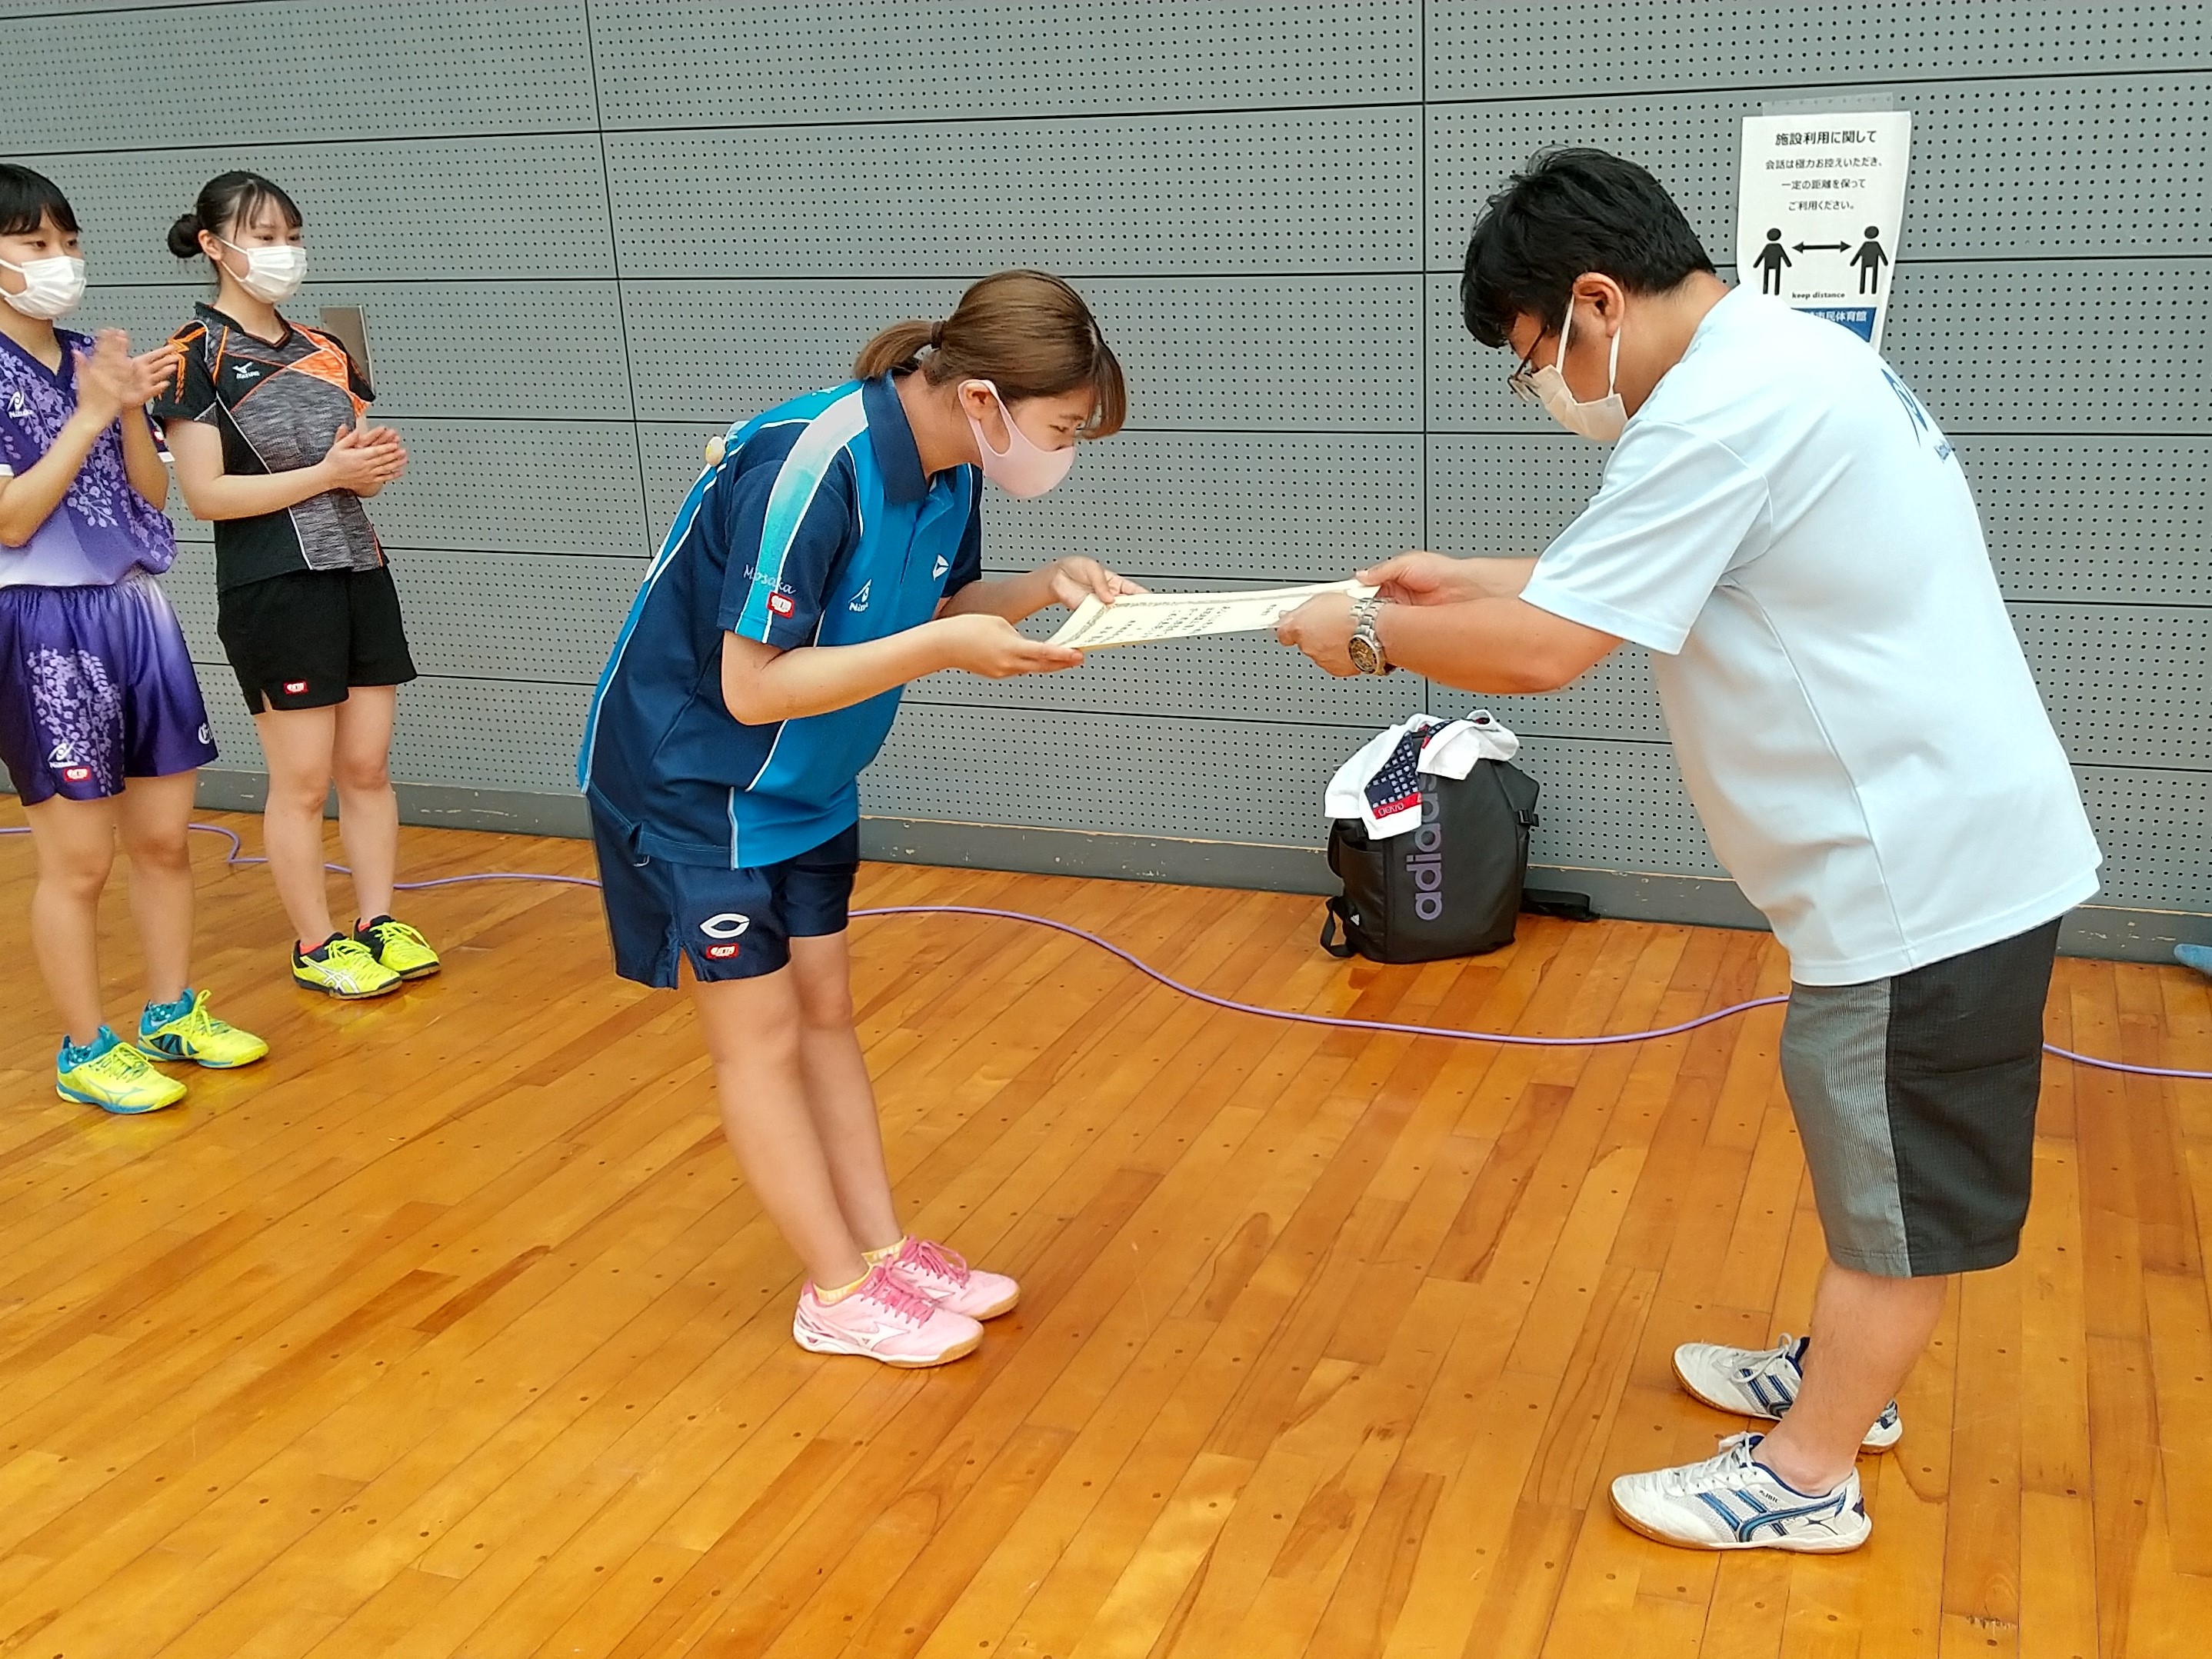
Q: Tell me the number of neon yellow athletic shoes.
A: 4